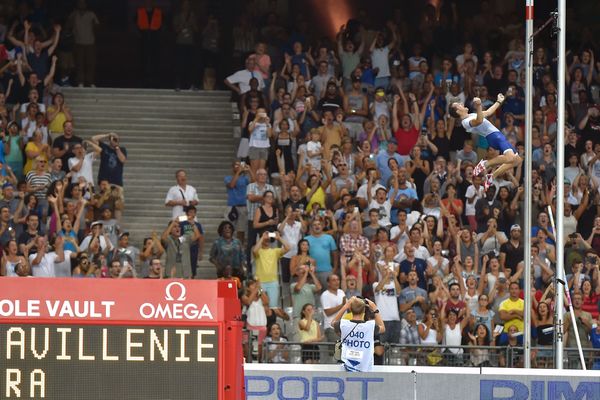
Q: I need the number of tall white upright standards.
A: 2